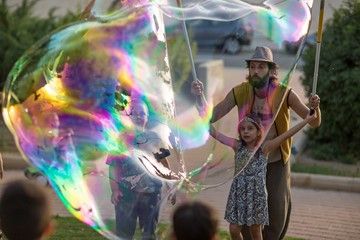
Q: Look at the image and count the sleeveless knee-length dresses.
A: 1